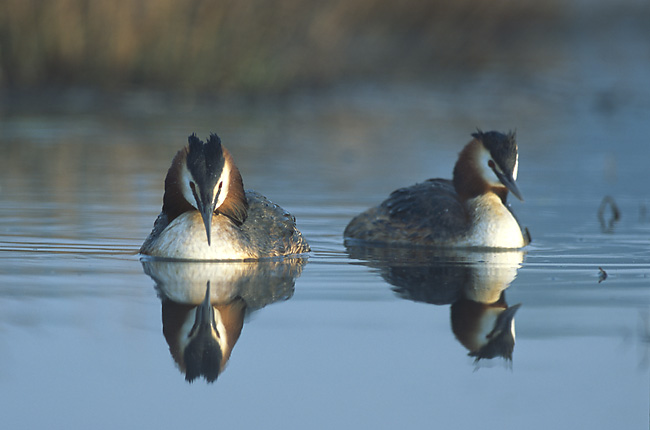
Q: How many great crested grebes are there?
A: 2